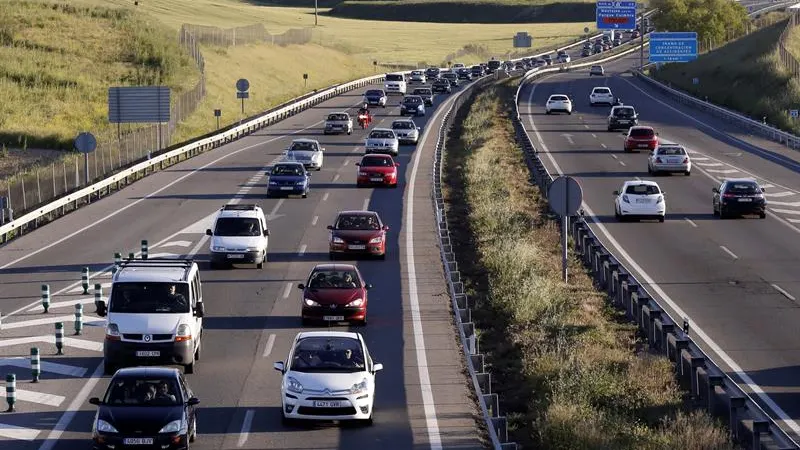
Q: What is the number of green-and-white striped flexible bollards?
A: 10